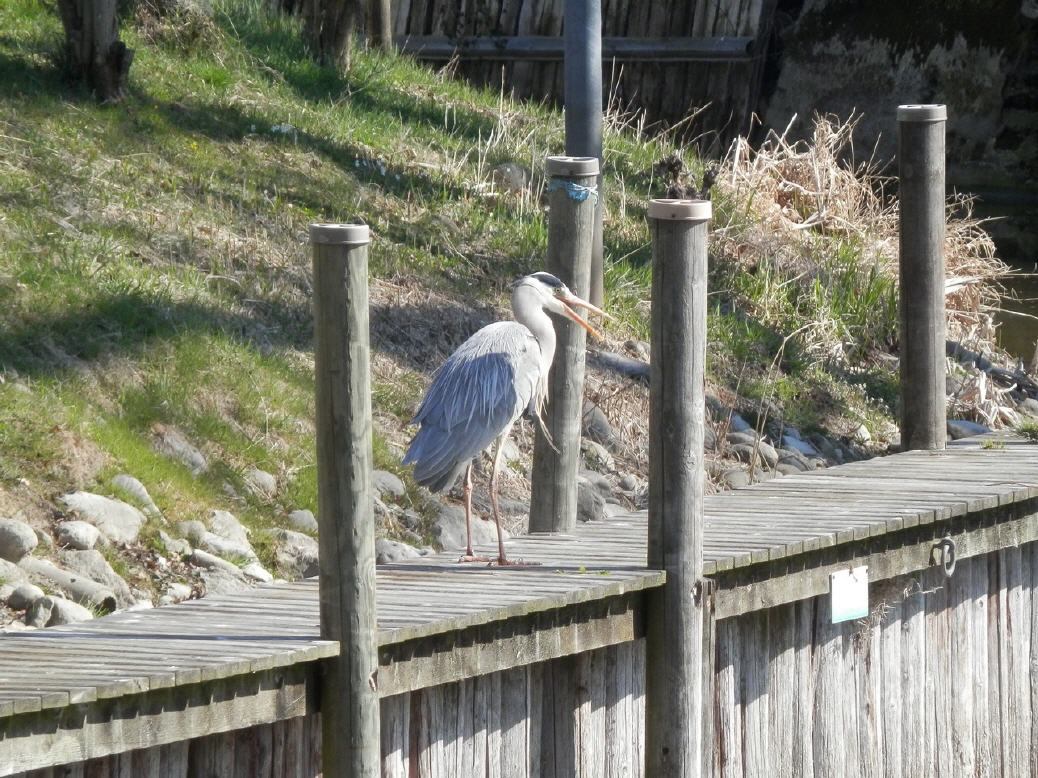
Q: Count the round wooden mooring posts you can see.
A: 4